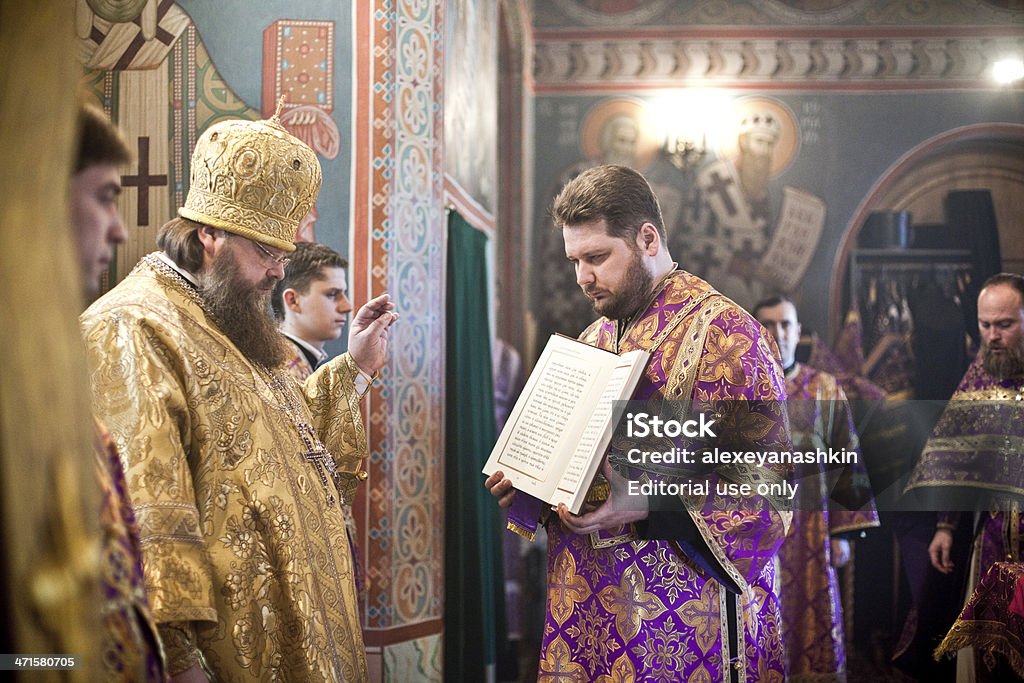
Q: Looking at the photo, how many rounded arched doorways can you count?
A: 1